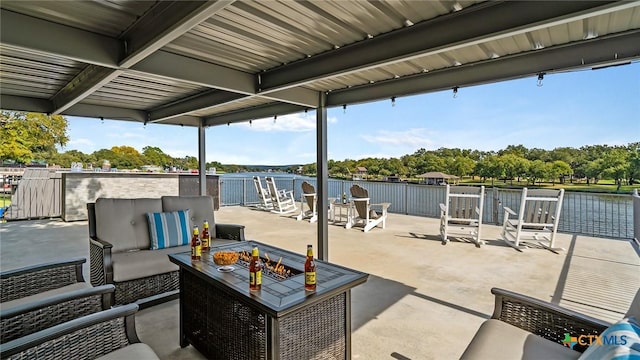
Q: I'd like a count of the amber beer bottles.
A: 4